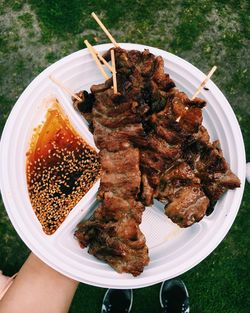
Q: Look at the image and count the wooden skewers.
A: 6